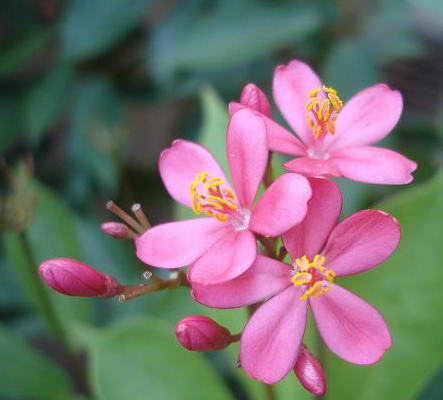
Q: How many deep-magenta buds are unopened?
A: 5